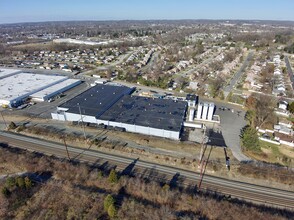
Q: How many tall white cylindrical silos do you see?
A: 3